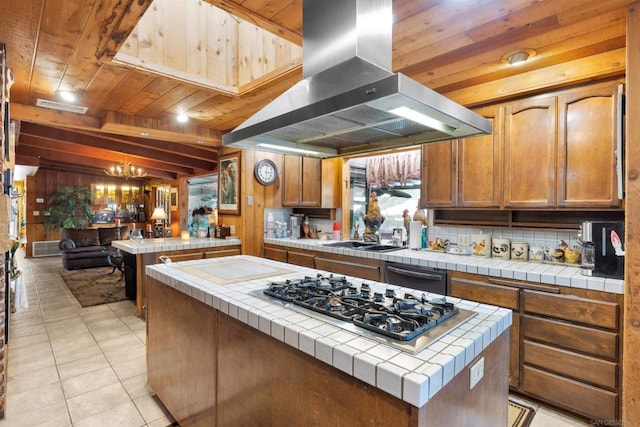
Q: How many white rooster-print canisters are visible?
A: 4